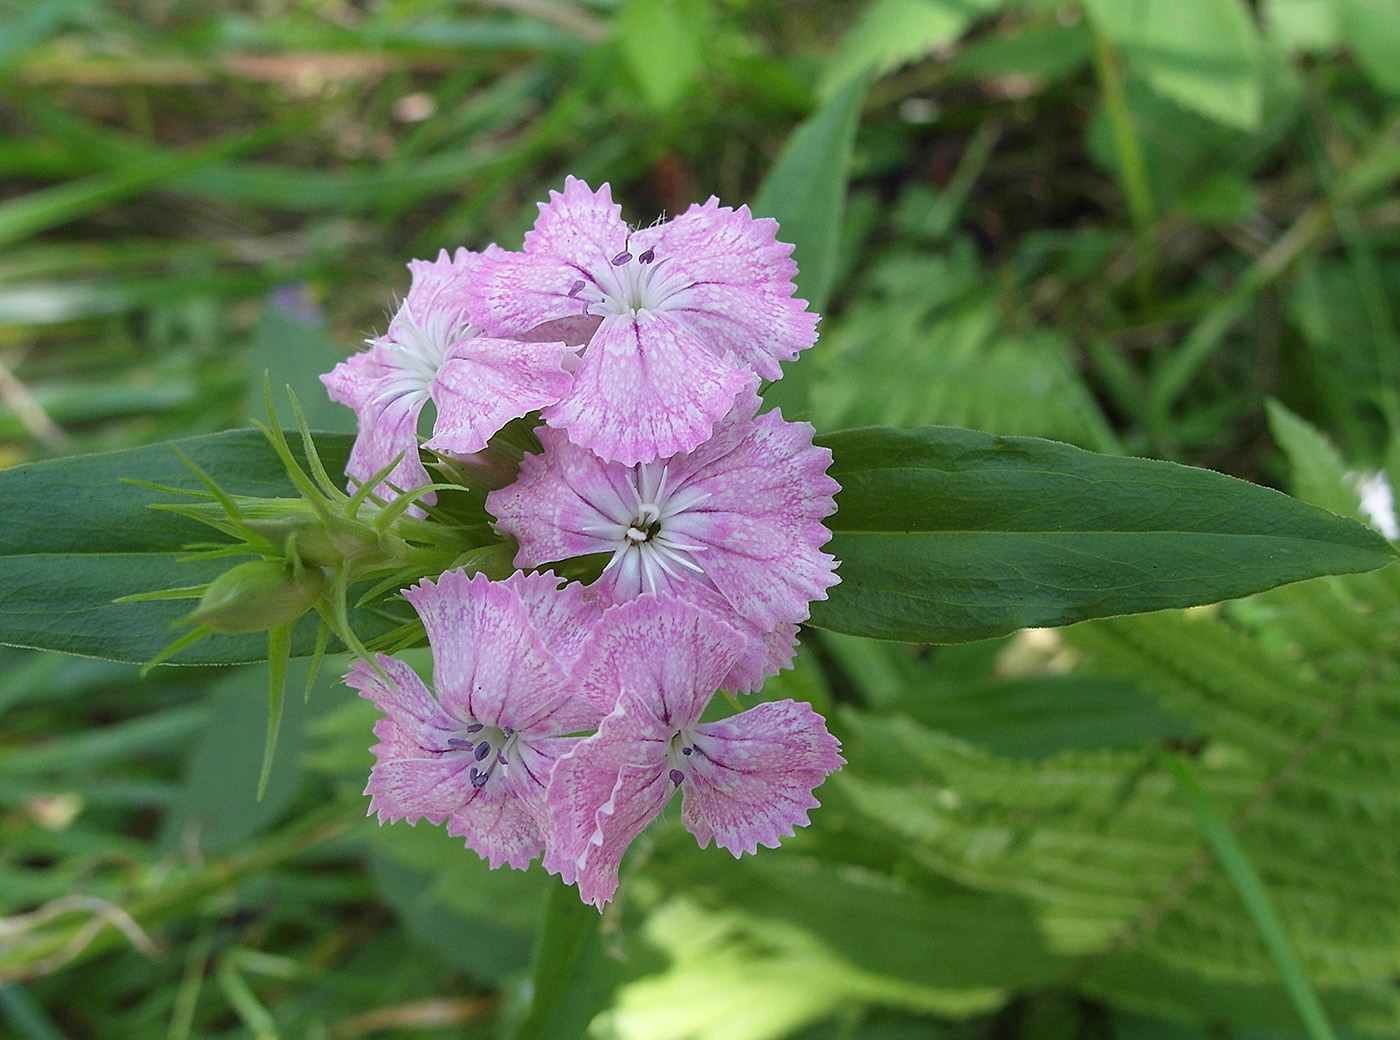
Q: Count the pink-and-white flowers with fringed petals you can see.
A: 5